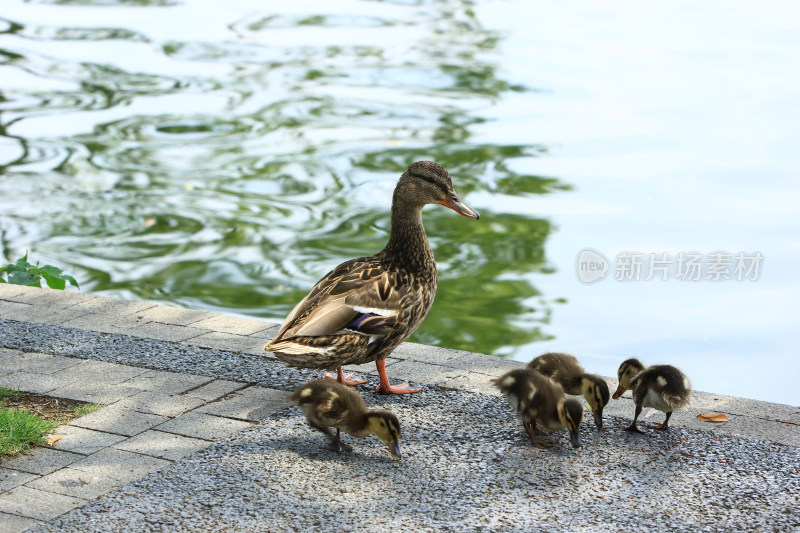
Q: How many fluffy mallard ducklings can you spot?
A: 4